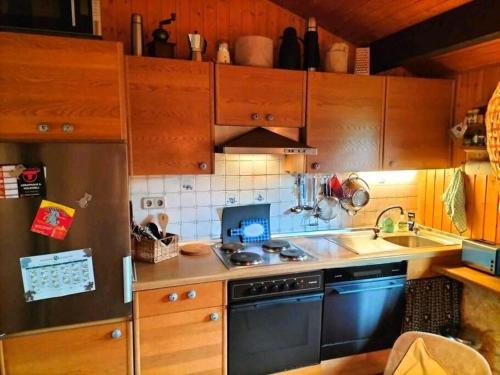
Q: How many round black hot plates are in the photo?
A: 4